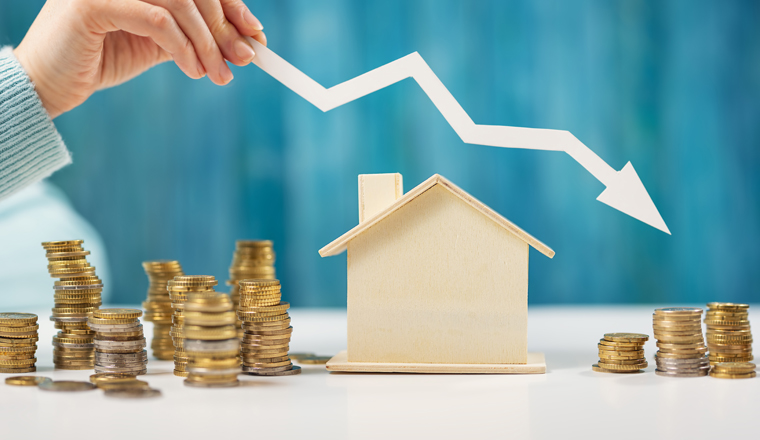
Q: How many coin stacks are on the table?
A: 11